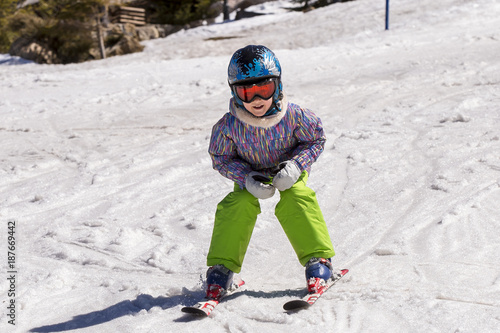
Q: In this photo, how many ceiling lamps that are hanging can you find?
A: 0